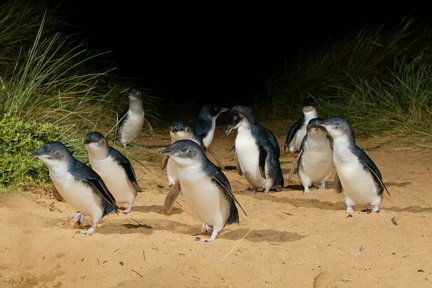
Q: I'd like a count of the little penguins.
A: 10